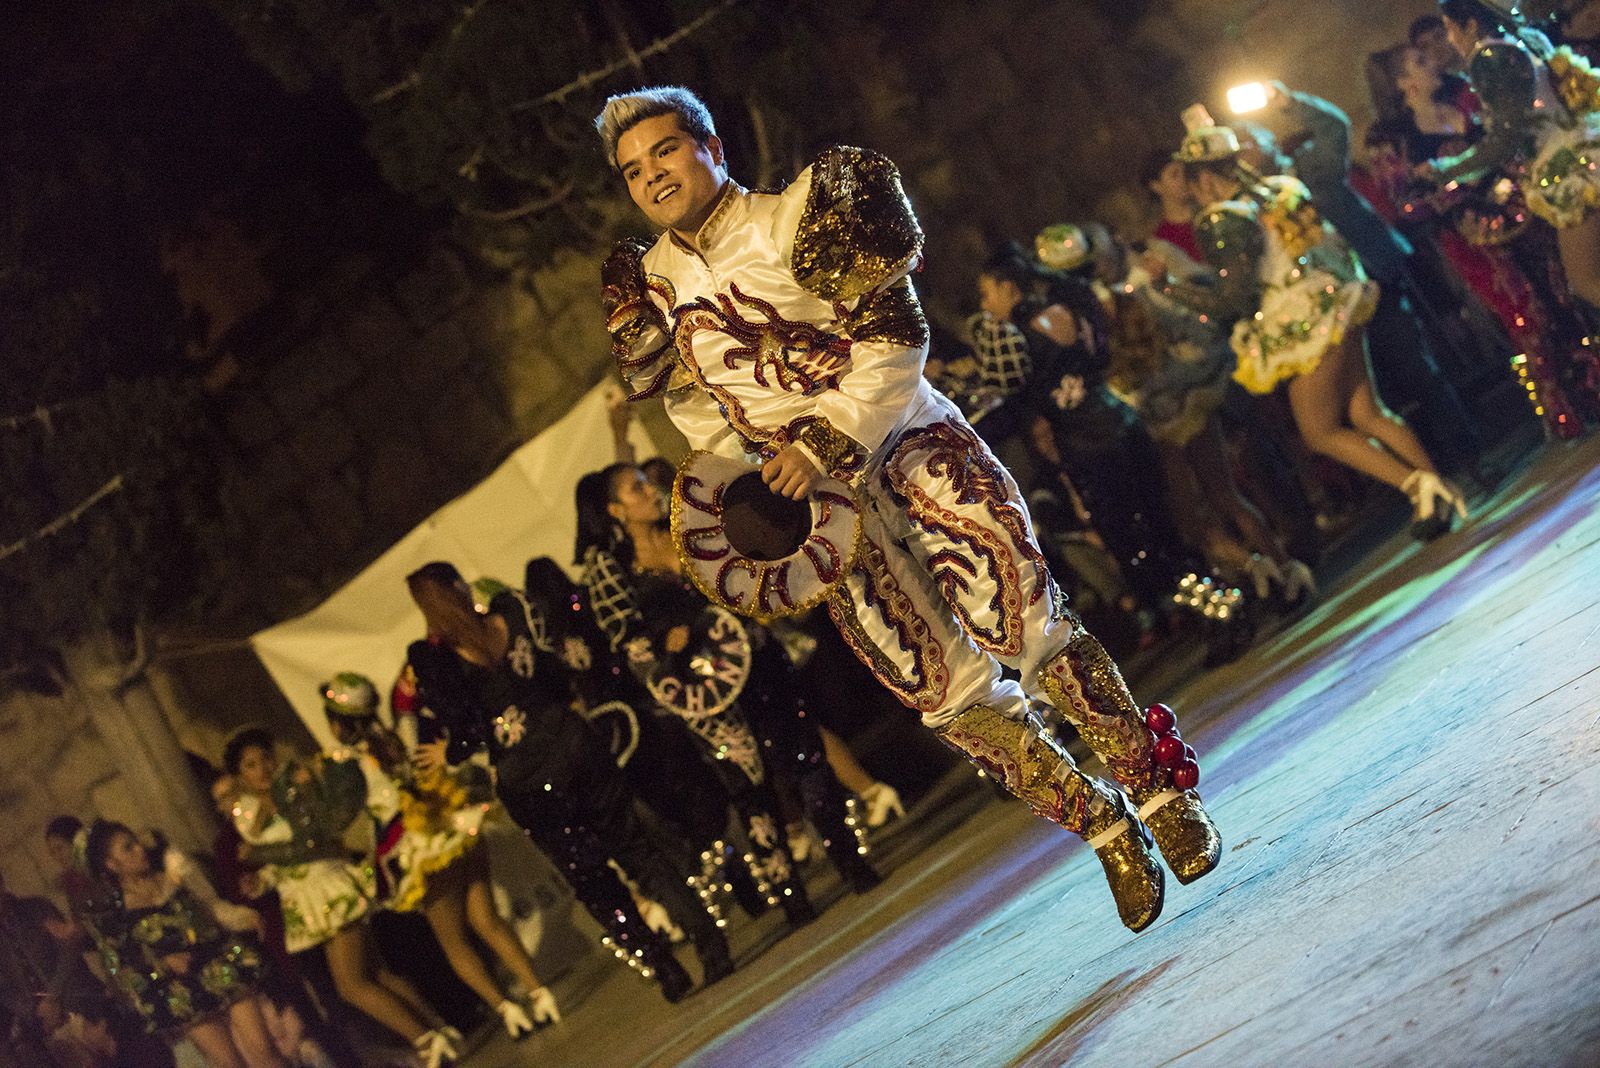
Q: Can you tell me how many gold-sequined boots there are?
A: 2